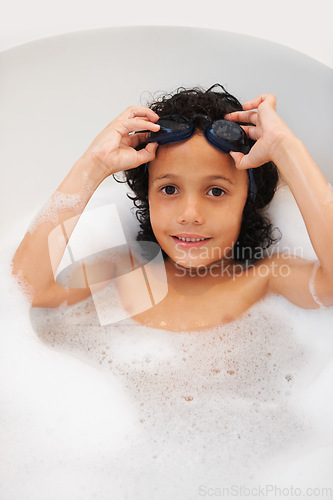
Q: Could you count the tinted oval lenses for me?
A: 2